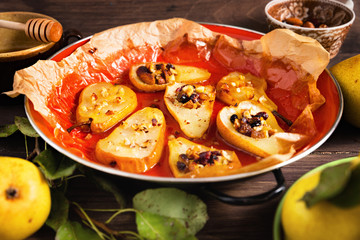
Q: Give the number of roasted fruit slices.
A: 7